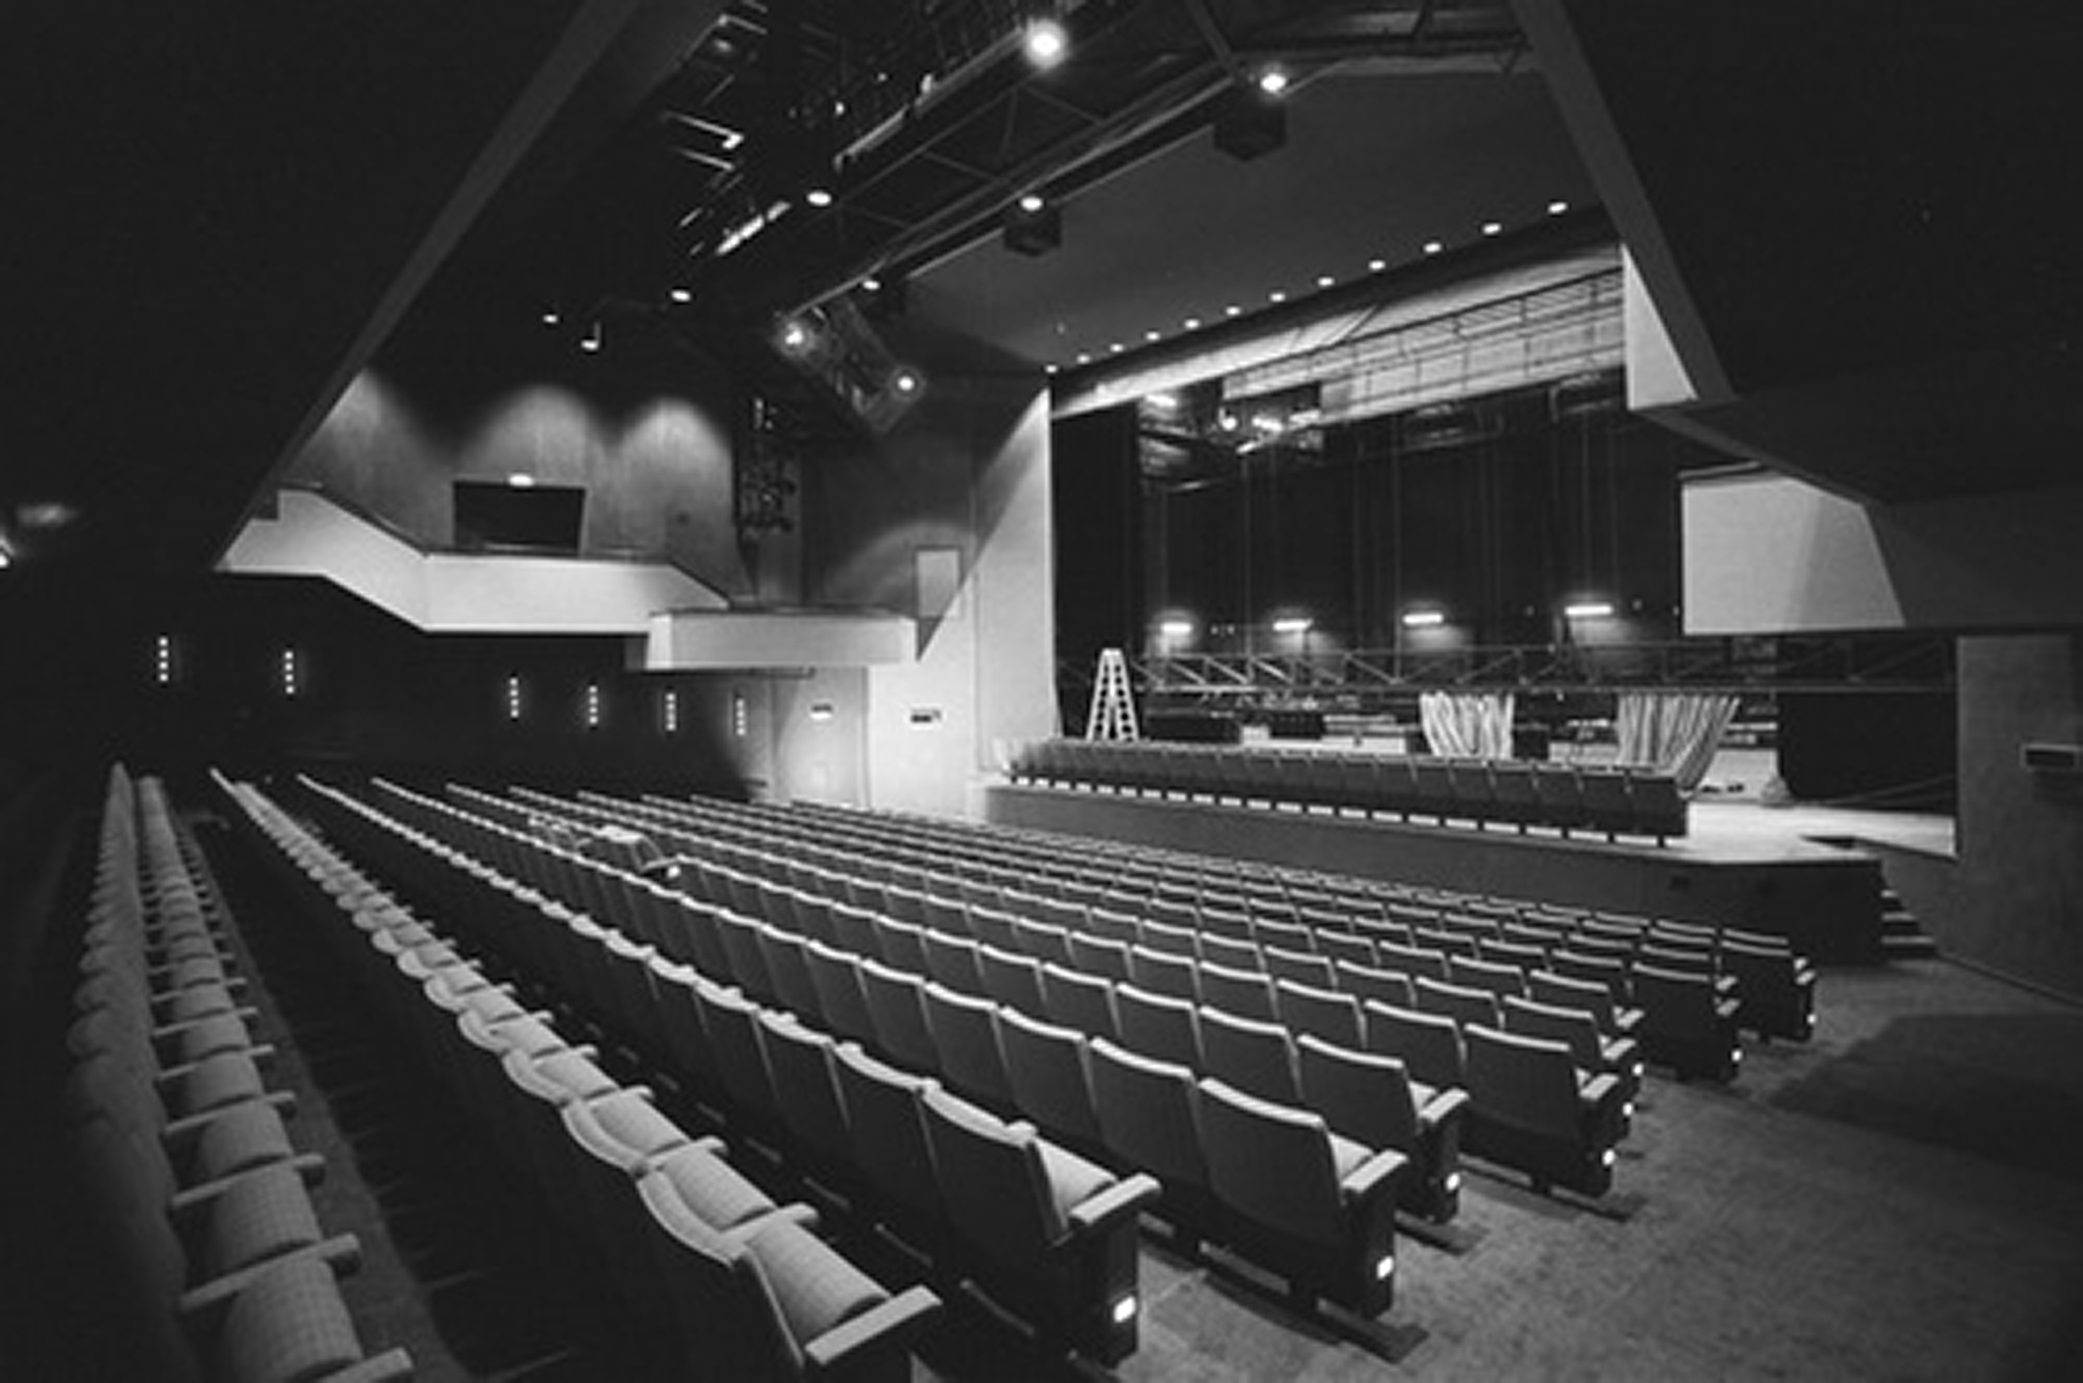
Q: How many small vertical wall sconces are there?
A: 6